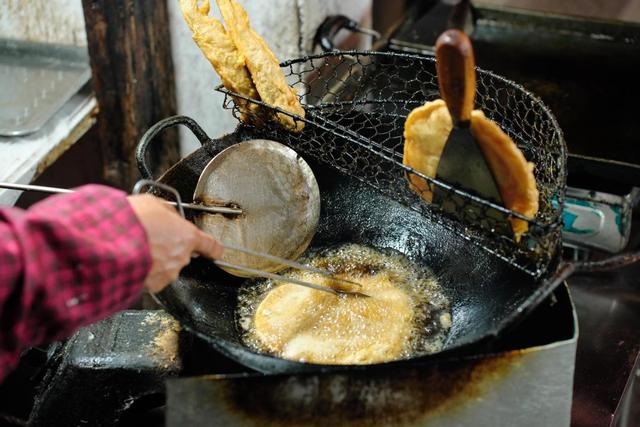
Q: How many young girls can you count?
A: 0